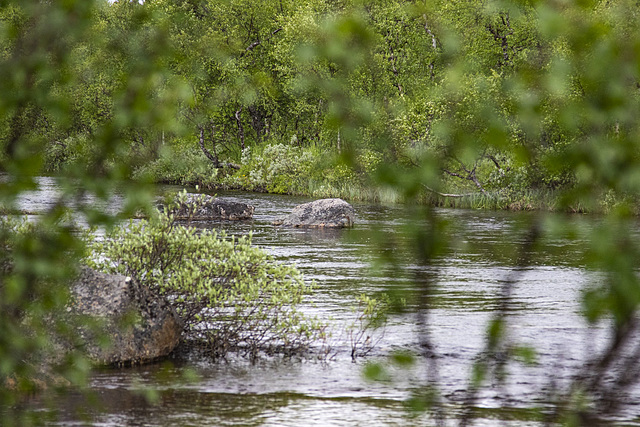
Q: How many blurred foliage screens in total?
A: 2